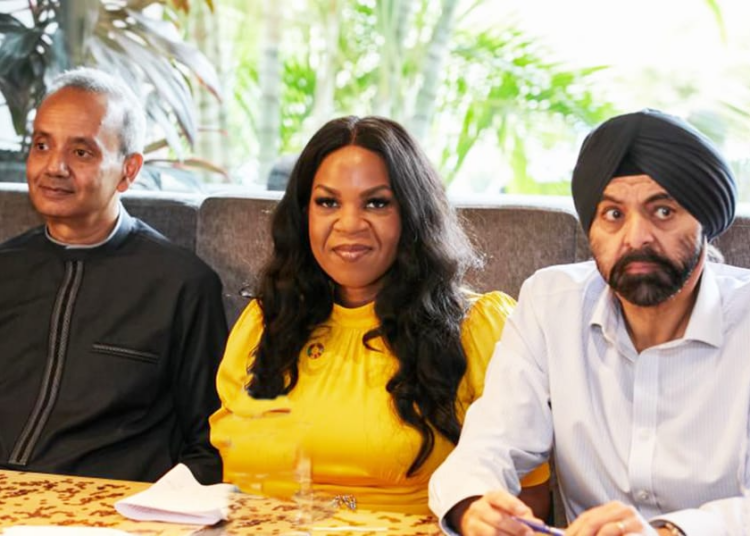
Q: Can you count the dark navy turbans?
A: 1